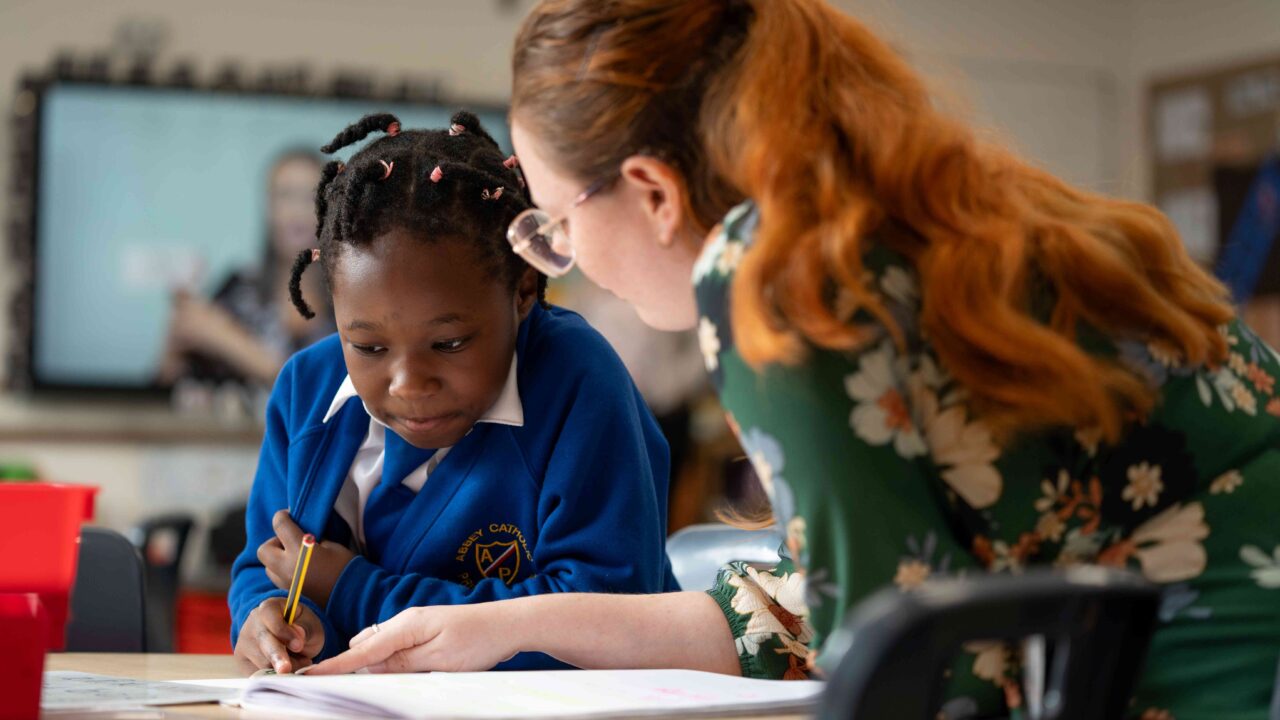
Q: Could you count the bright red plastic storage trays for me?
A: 2